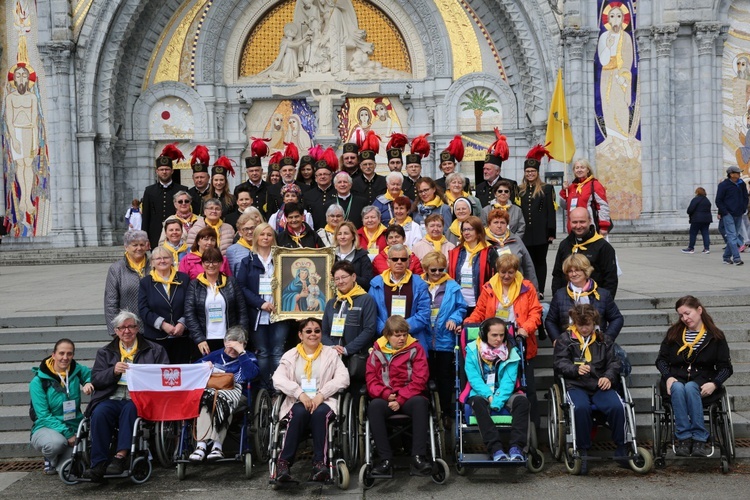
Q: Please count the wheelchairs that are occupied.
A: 7